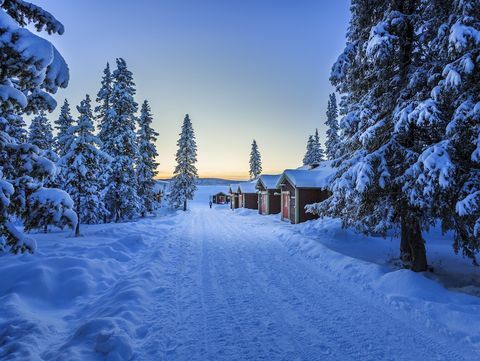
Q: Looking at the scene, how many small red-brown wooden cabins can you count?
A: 5